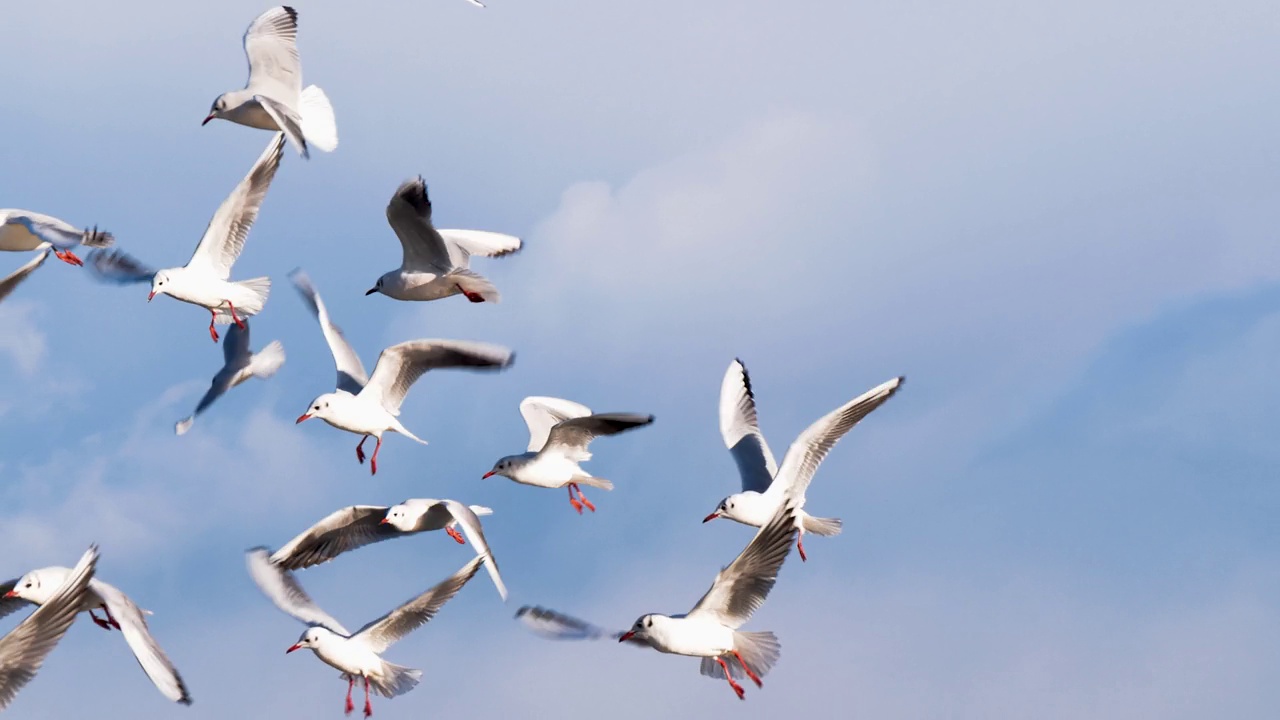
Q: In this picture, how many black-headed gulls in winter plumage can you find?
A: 12